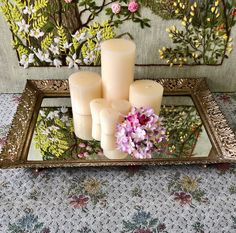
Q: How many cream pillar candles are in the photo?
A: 6